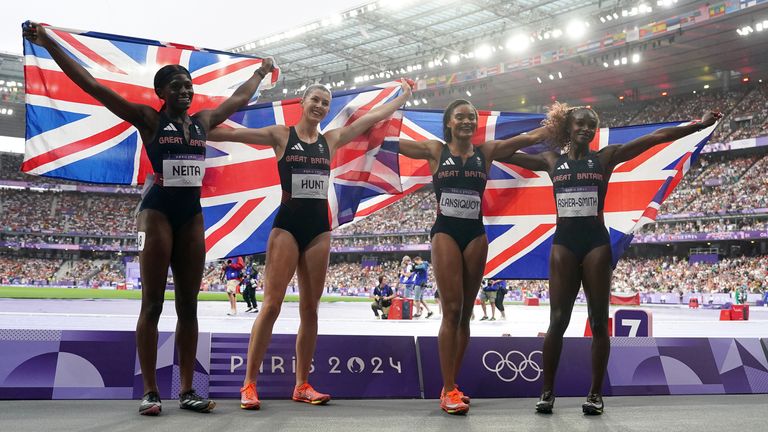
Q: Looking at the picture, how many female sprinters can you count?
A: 4